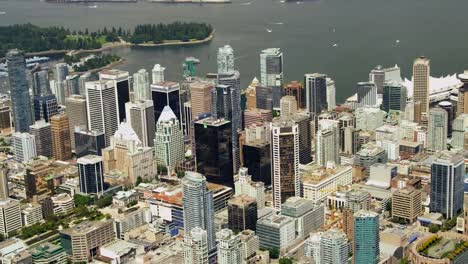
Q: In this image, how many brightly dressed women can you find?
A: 0